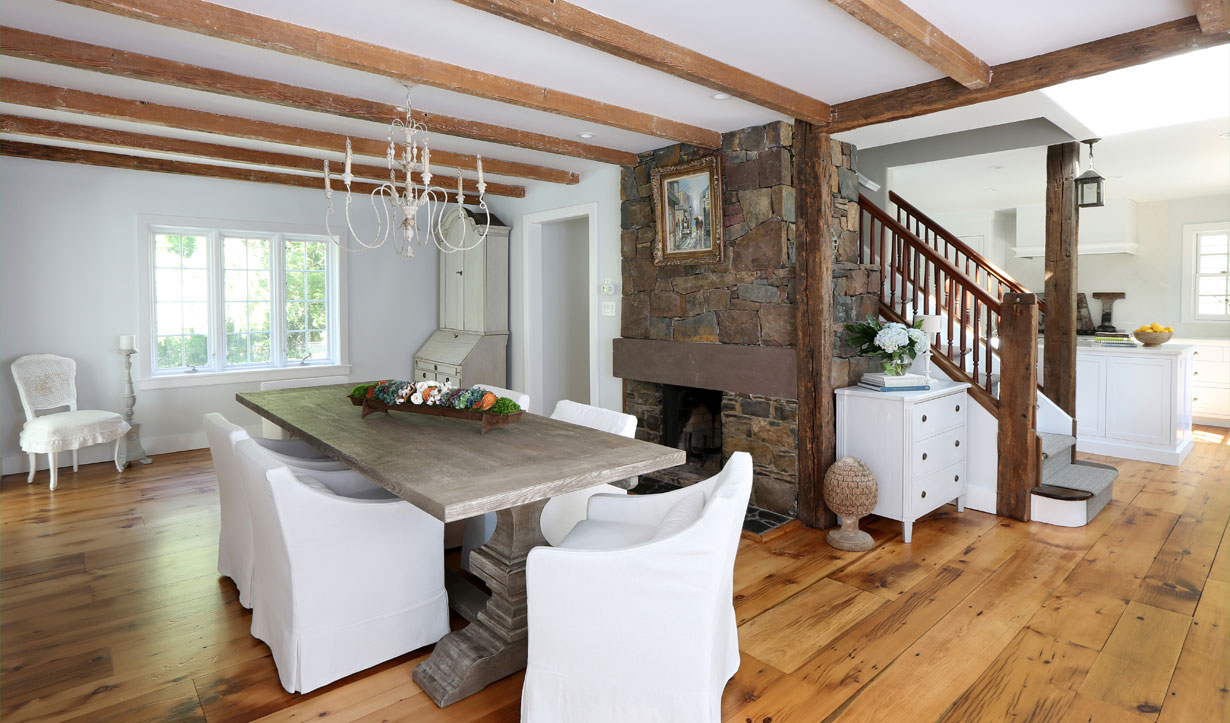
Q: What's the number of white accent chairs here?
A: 1